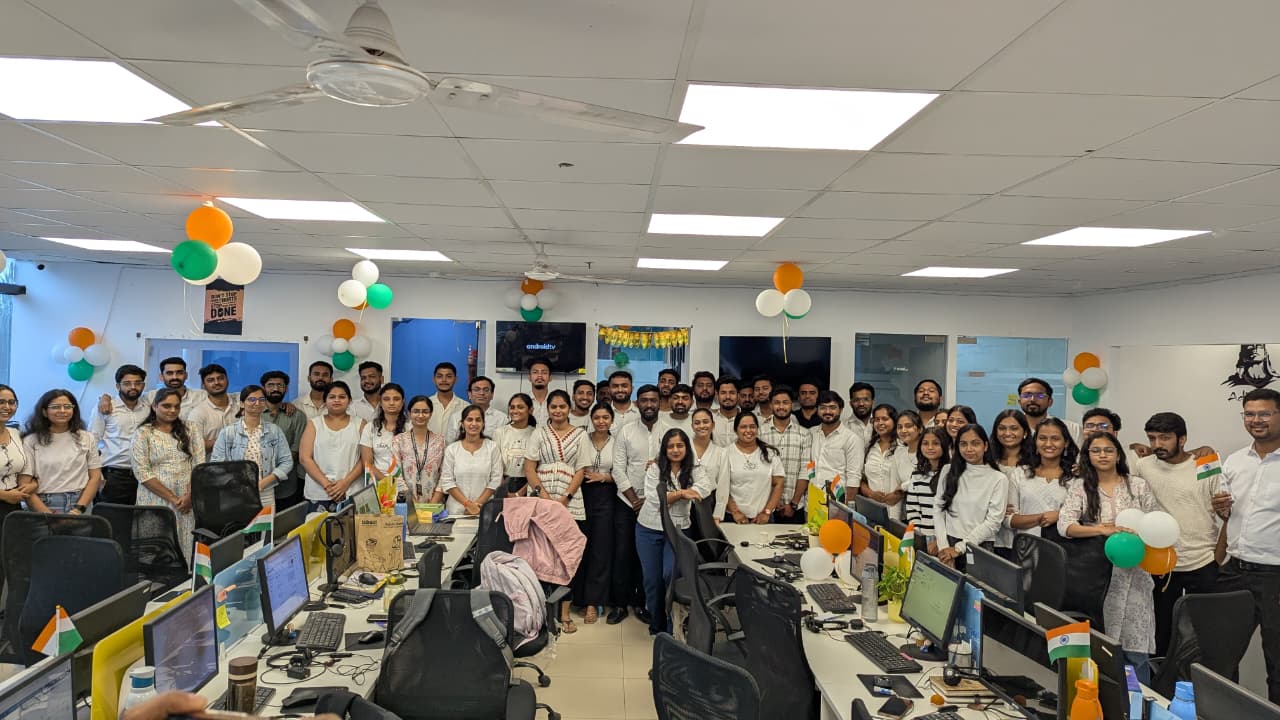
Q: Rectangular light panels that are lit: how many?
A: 9